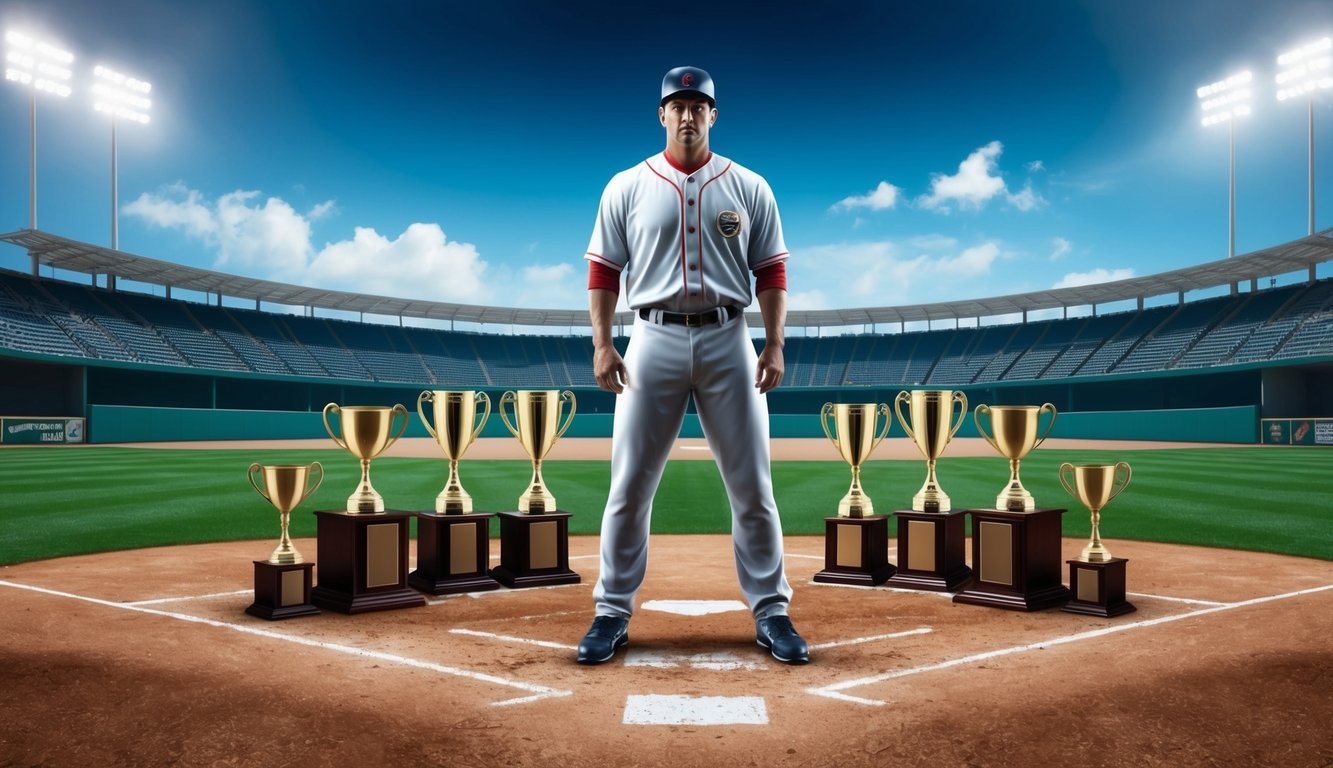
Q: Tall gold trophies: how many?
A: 6